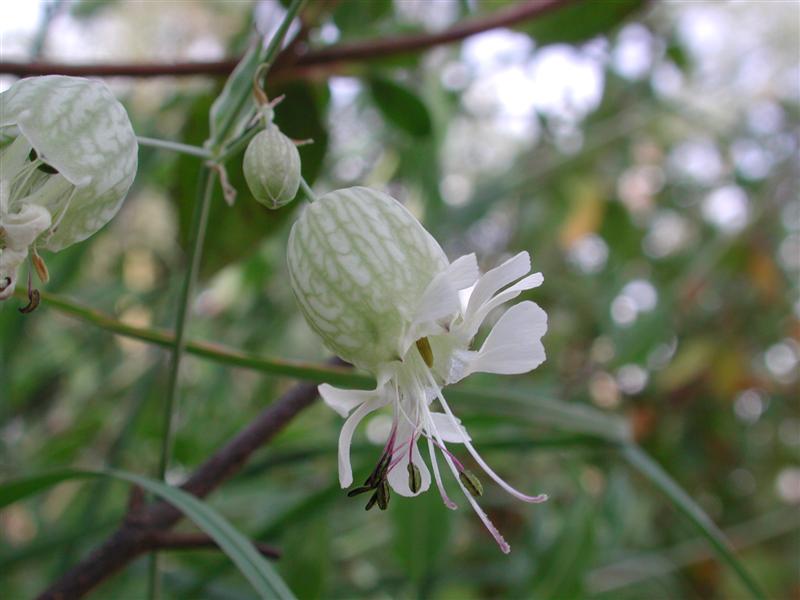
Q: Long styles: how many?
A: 3